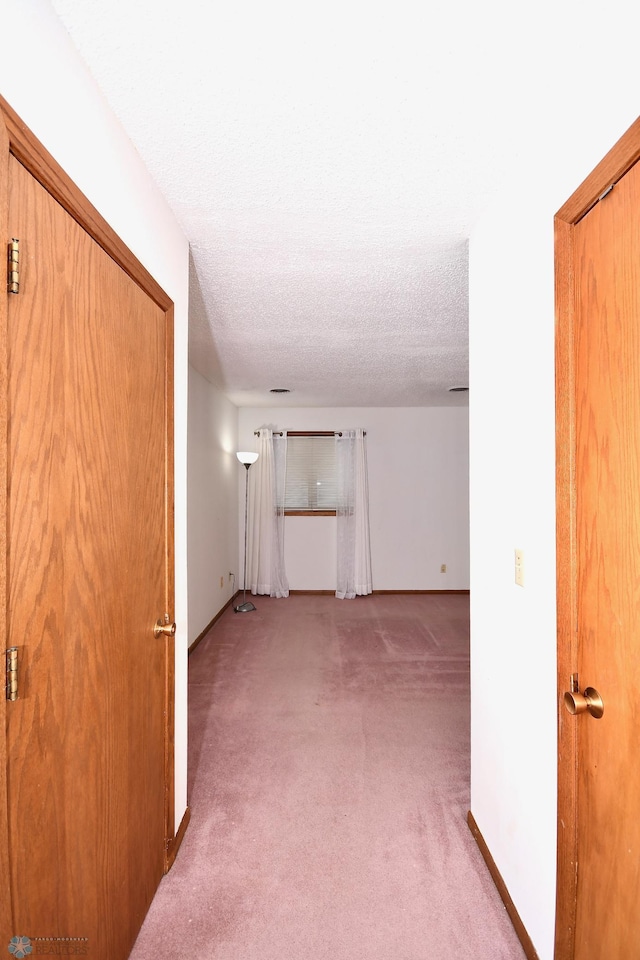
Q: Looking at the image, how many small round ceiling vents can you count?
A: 2